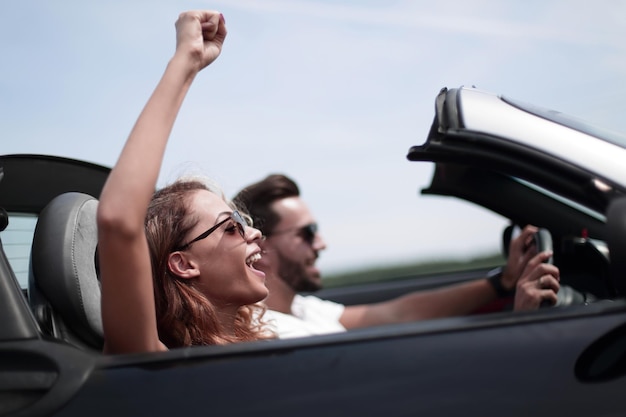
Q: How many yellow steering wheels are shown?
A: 0